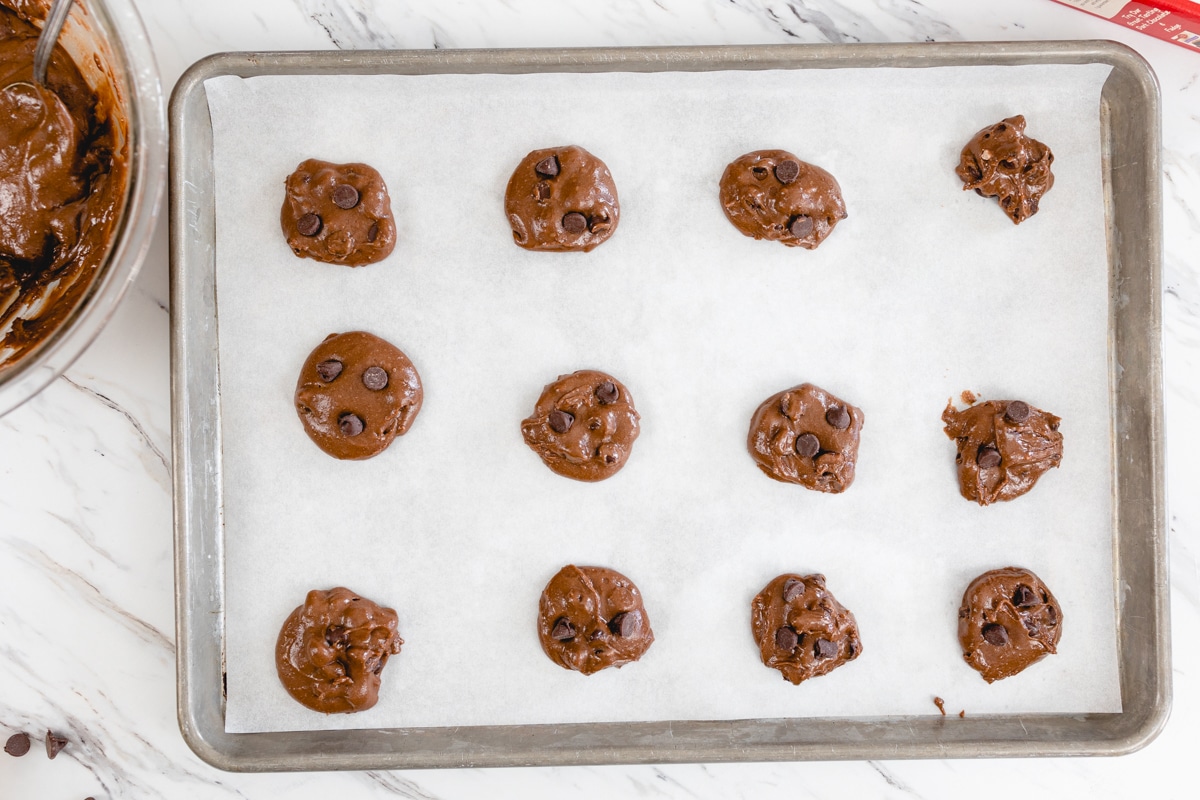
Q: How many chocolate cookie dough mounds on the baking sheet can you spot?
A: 12